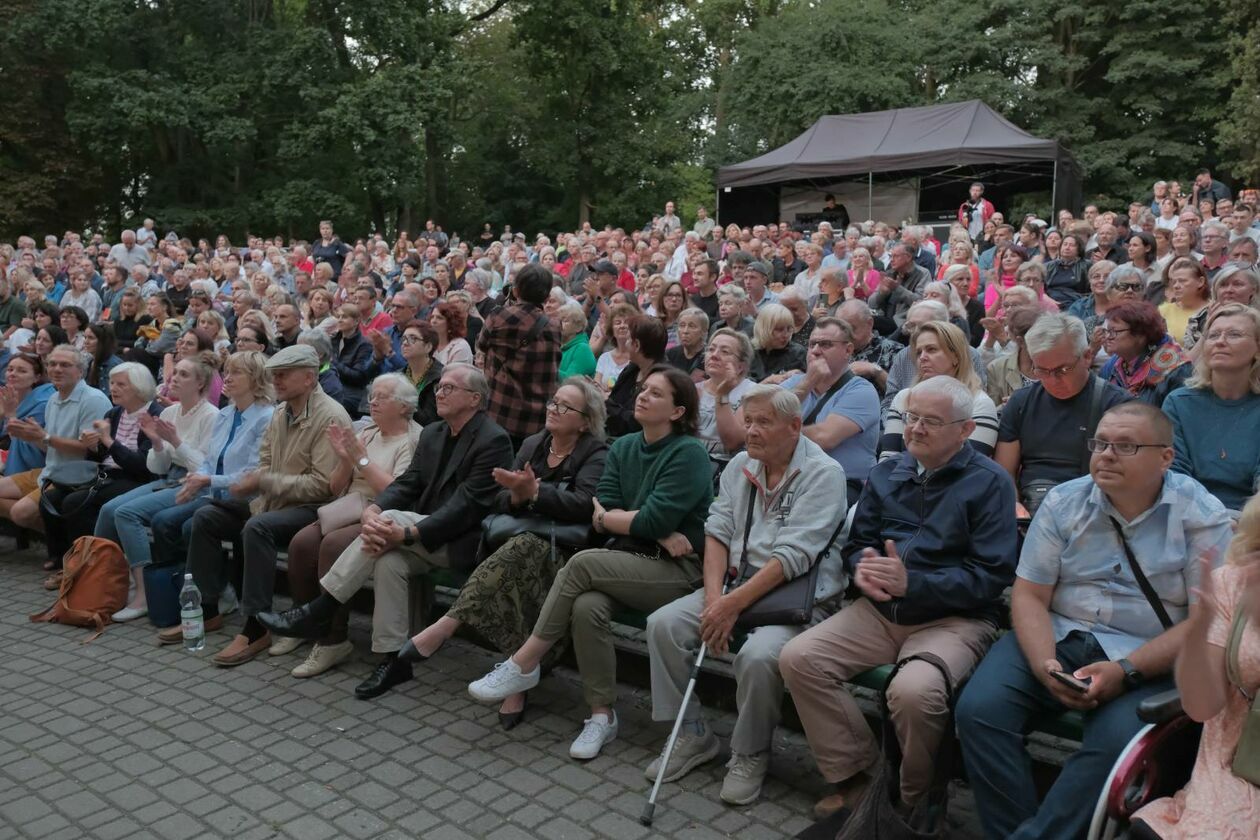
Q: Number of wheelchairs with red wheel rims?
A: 1